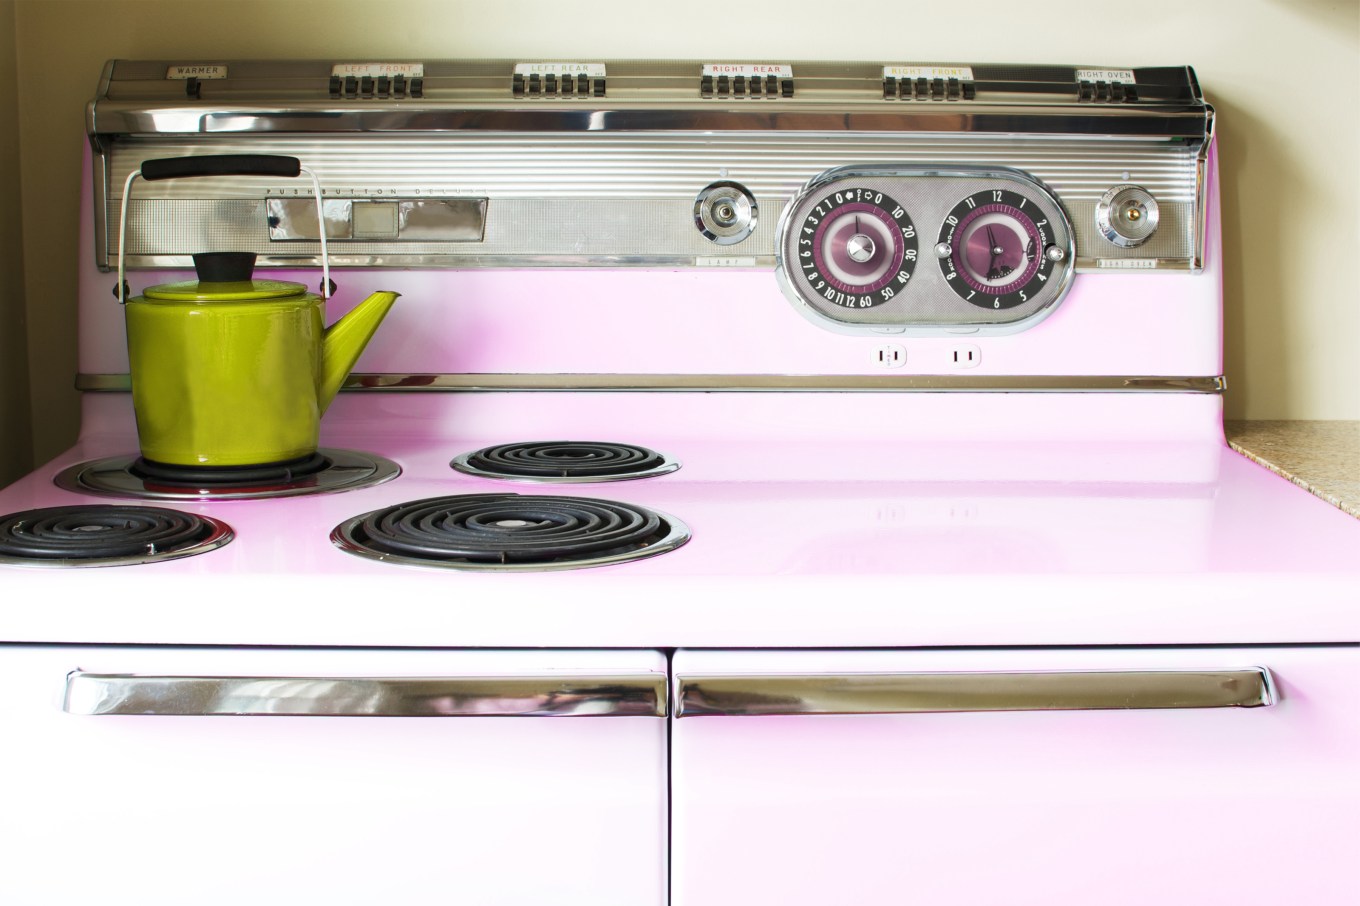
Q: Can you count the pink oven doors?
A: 2